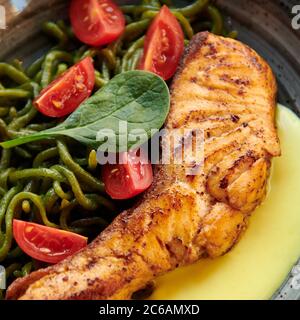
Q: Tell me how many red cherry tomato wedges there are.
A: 5